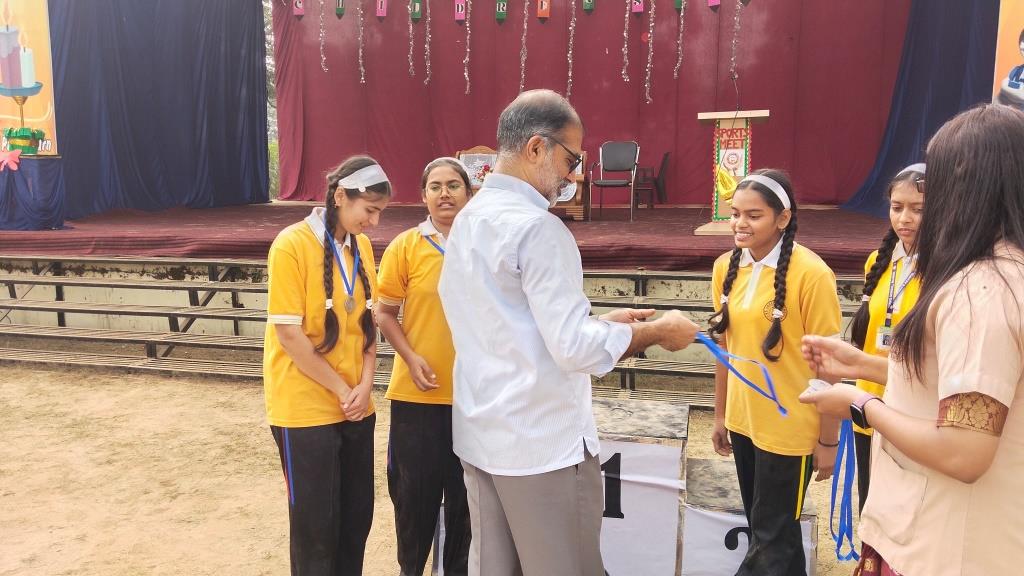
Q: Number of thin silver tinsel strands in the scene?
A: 11